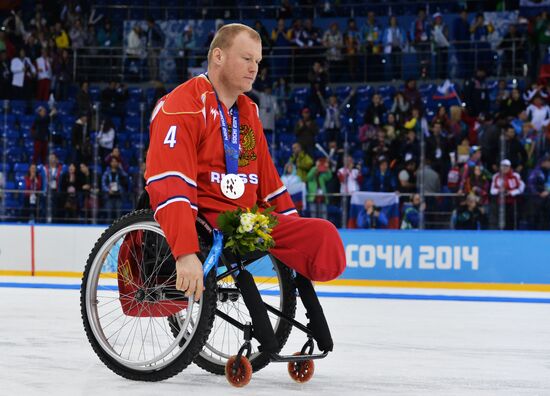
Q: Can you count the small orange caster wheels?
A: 2